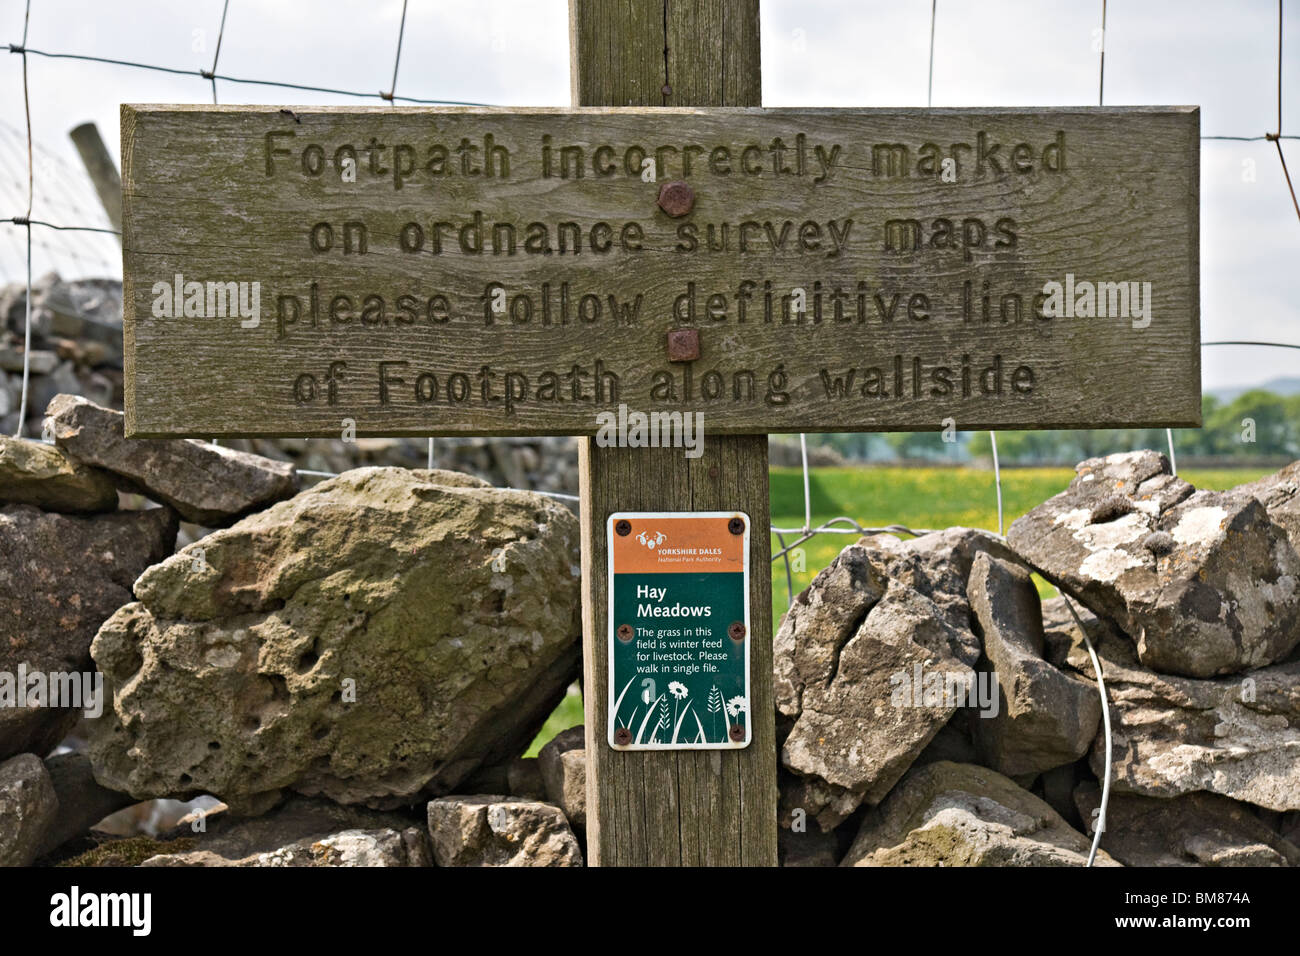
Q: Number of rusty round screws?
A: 6